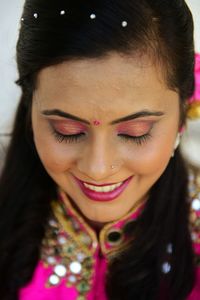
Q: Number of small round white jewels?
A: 5